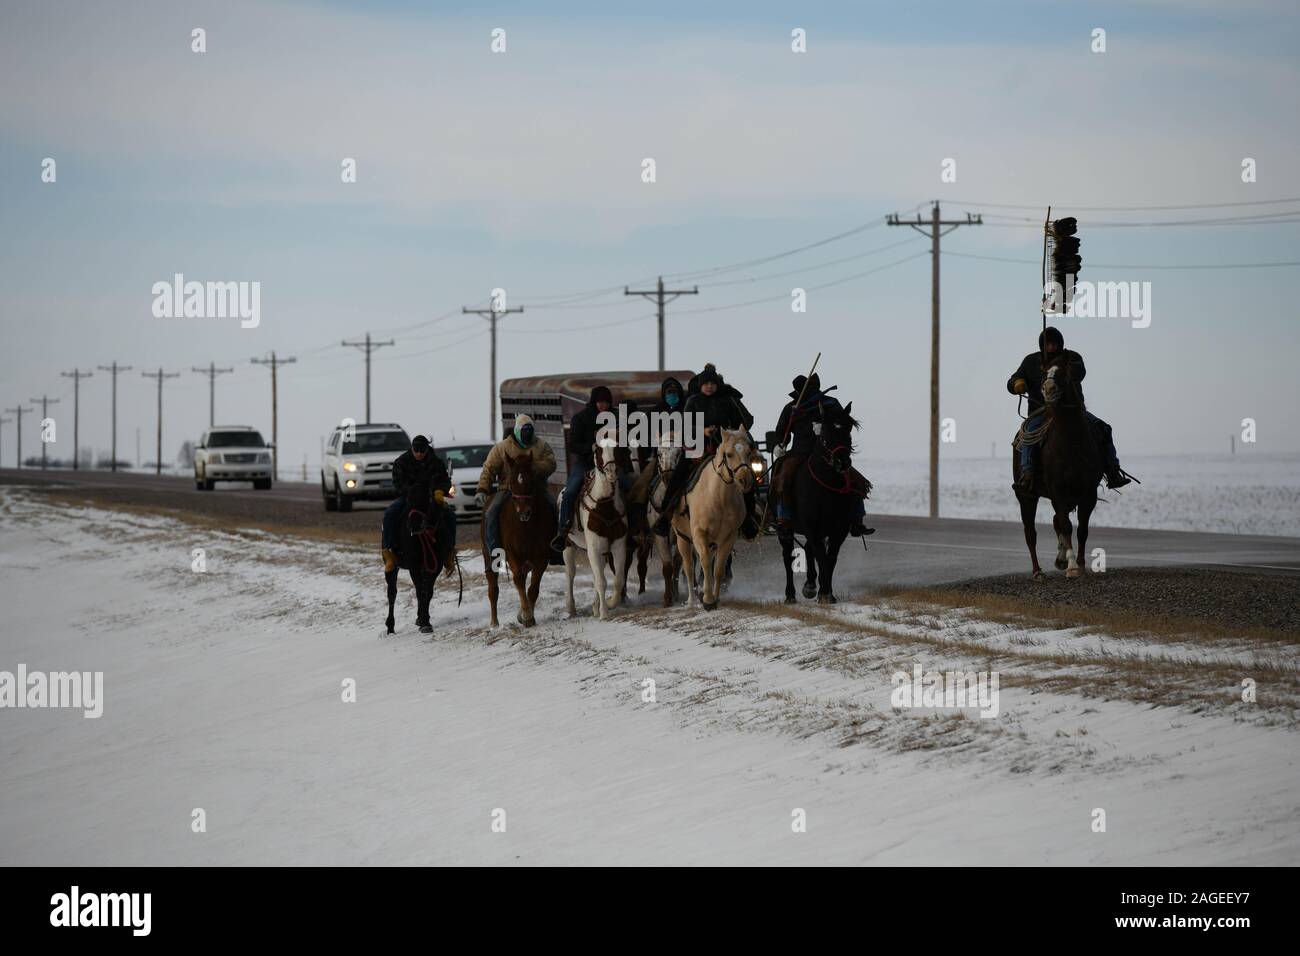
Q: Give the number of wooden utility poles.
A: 12